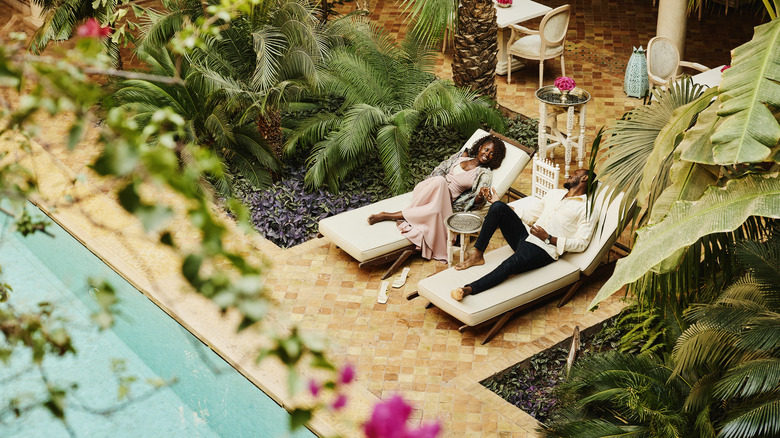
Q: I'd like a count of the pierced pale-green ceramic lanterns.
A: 1